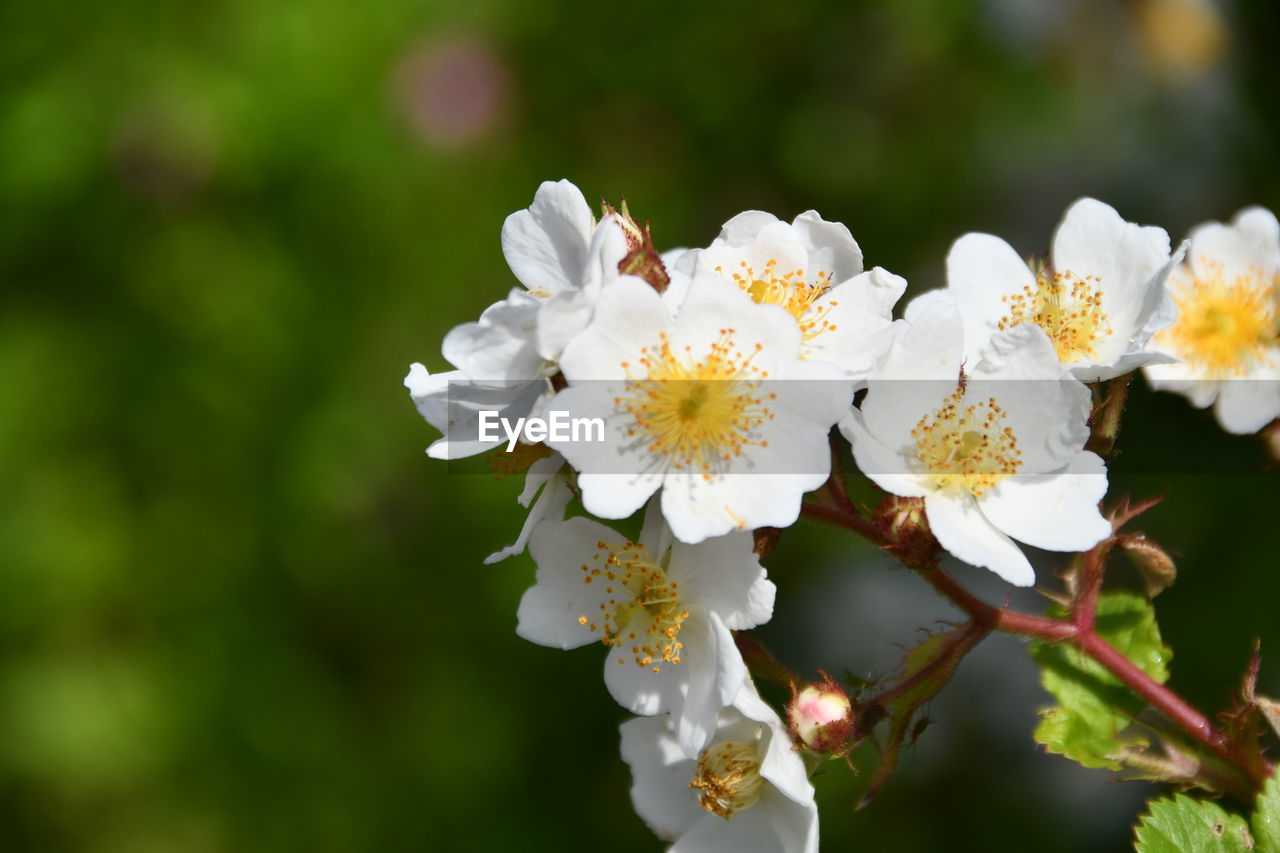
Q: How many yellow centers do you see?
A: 7